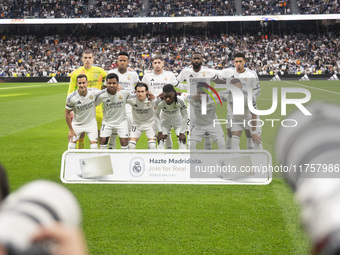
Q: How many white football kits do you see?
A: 10